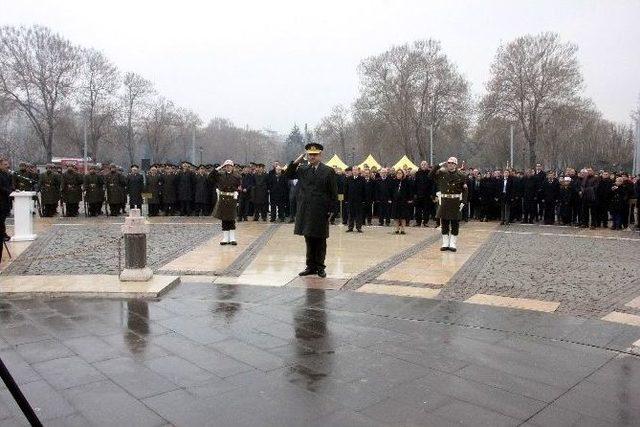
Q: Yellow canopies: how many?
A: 3